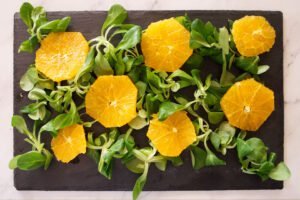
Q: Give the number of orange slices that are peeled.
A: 7